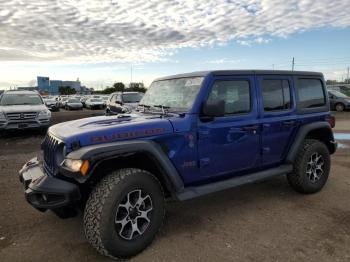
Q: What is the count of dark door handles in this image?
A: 2